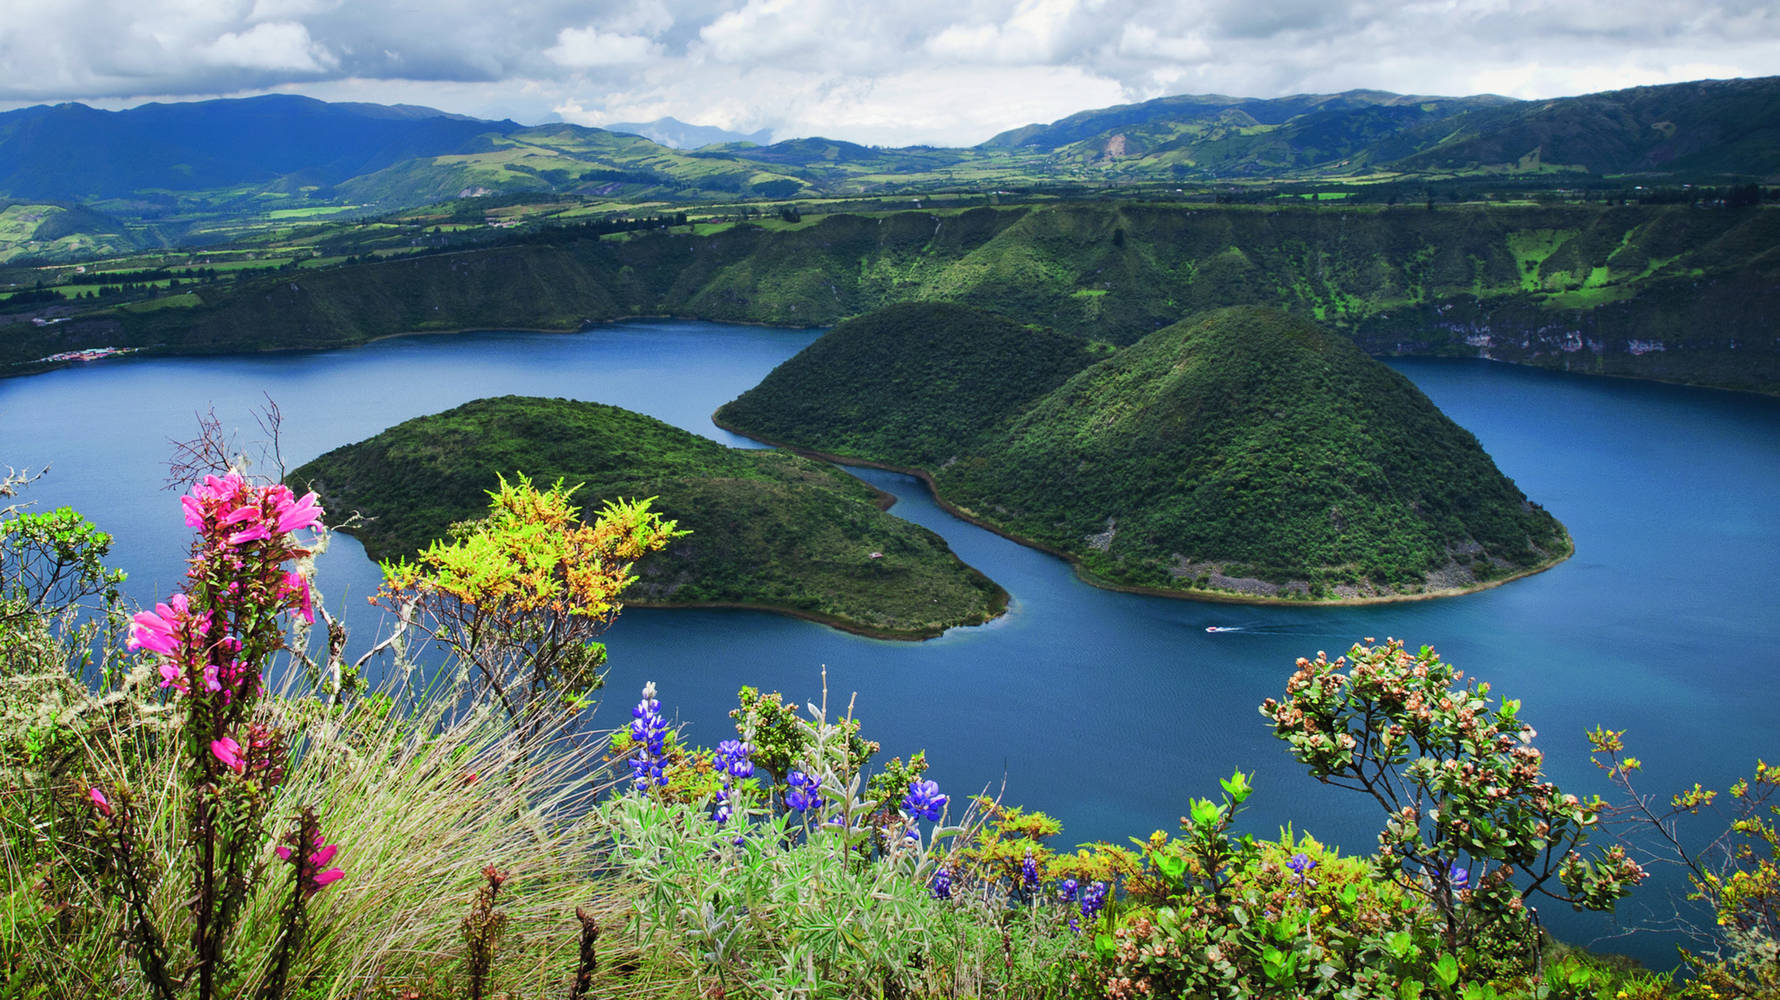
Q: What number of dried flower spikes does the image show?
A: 2